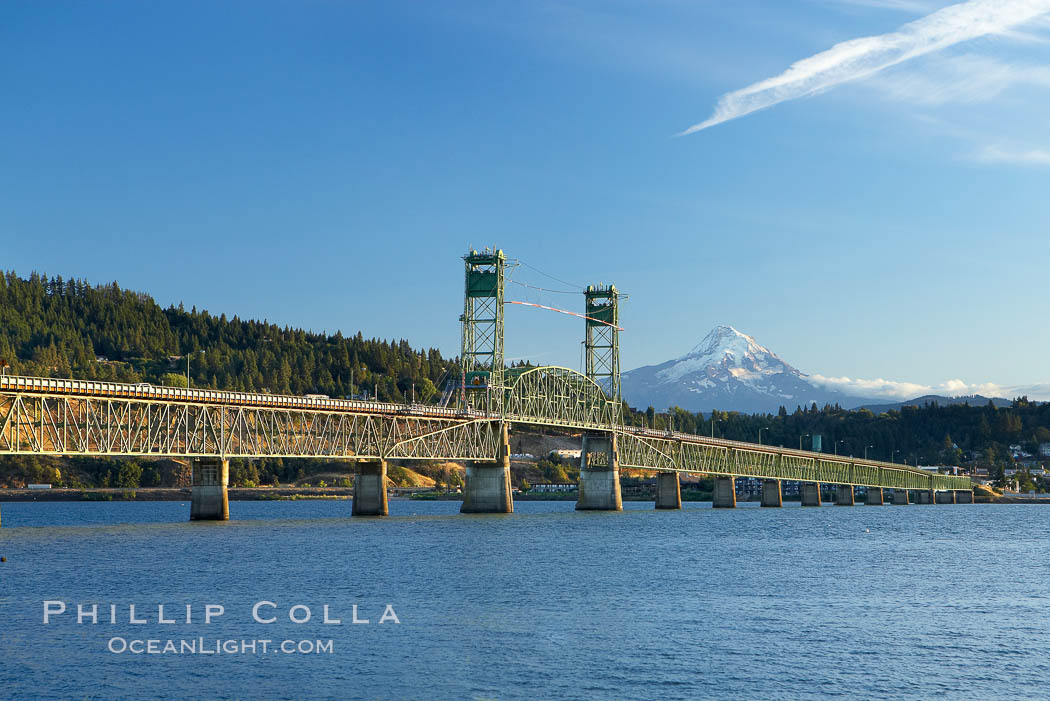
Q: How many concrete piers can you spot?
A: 14